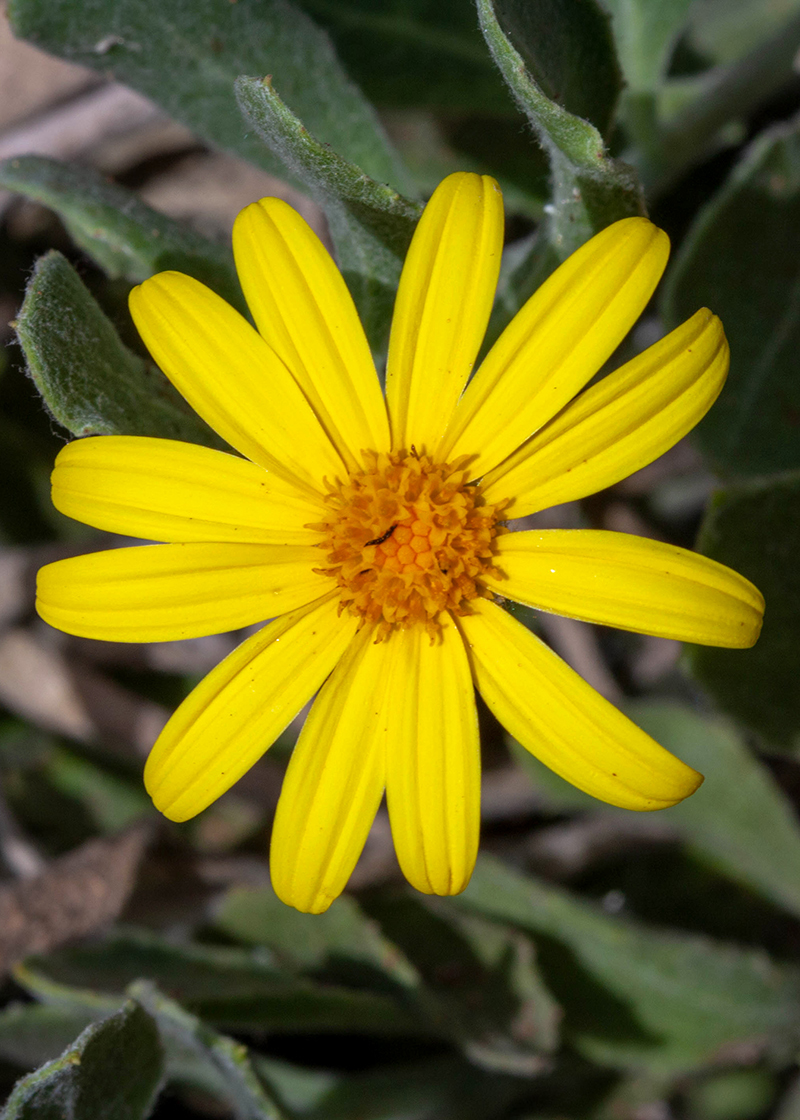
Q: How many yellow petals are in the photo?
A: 12